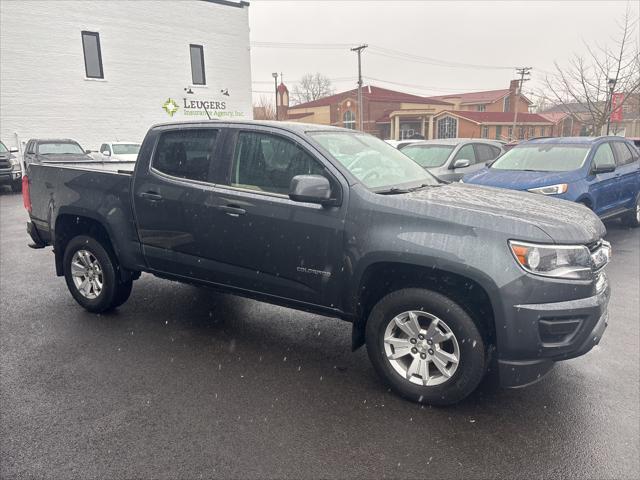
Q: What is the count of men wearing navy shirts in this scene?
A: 0